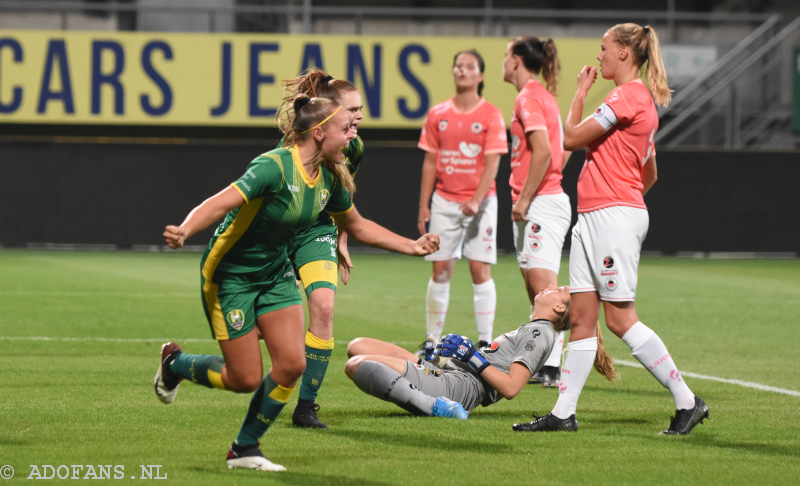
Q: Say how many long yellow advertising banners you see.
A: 1